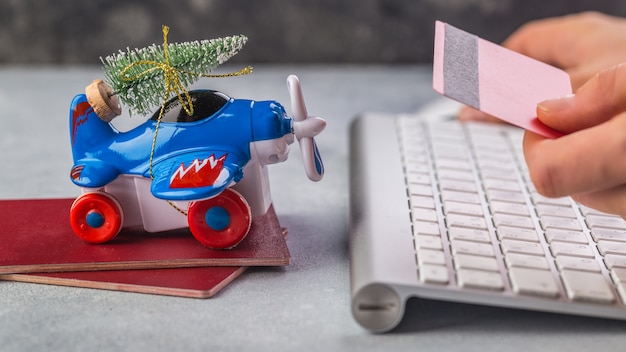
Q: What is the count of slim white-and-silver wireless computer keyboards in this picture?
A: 1